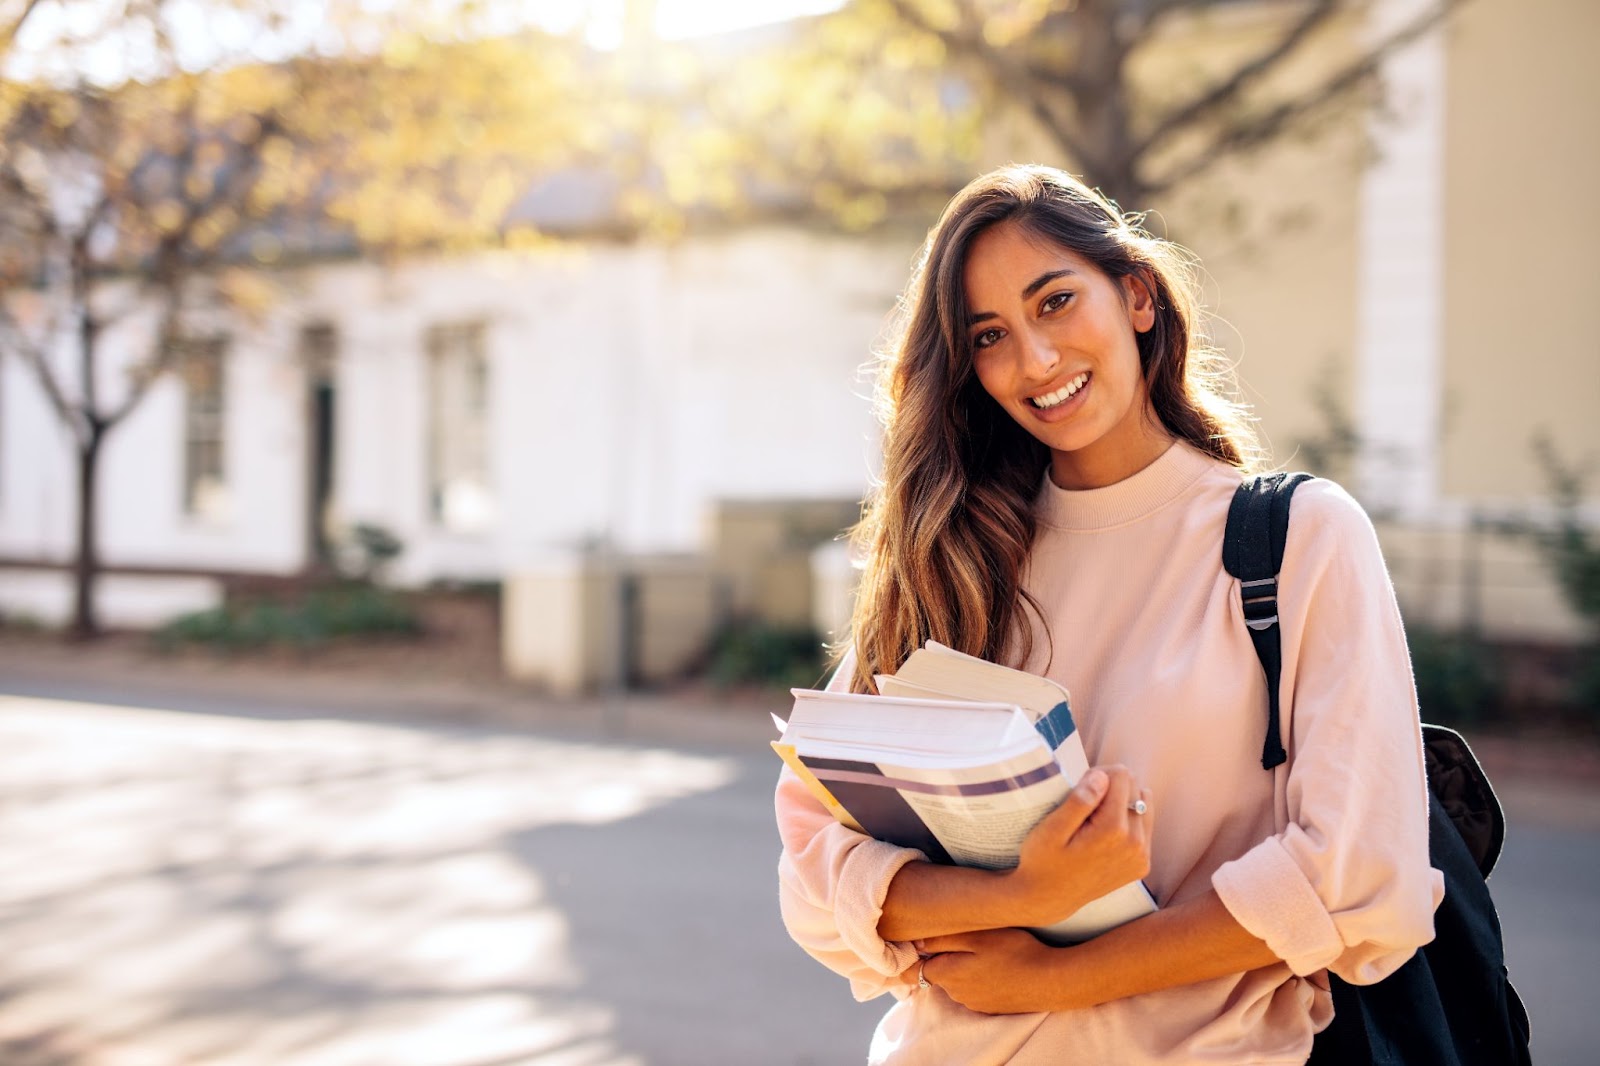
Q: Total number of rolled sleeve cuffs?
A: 2